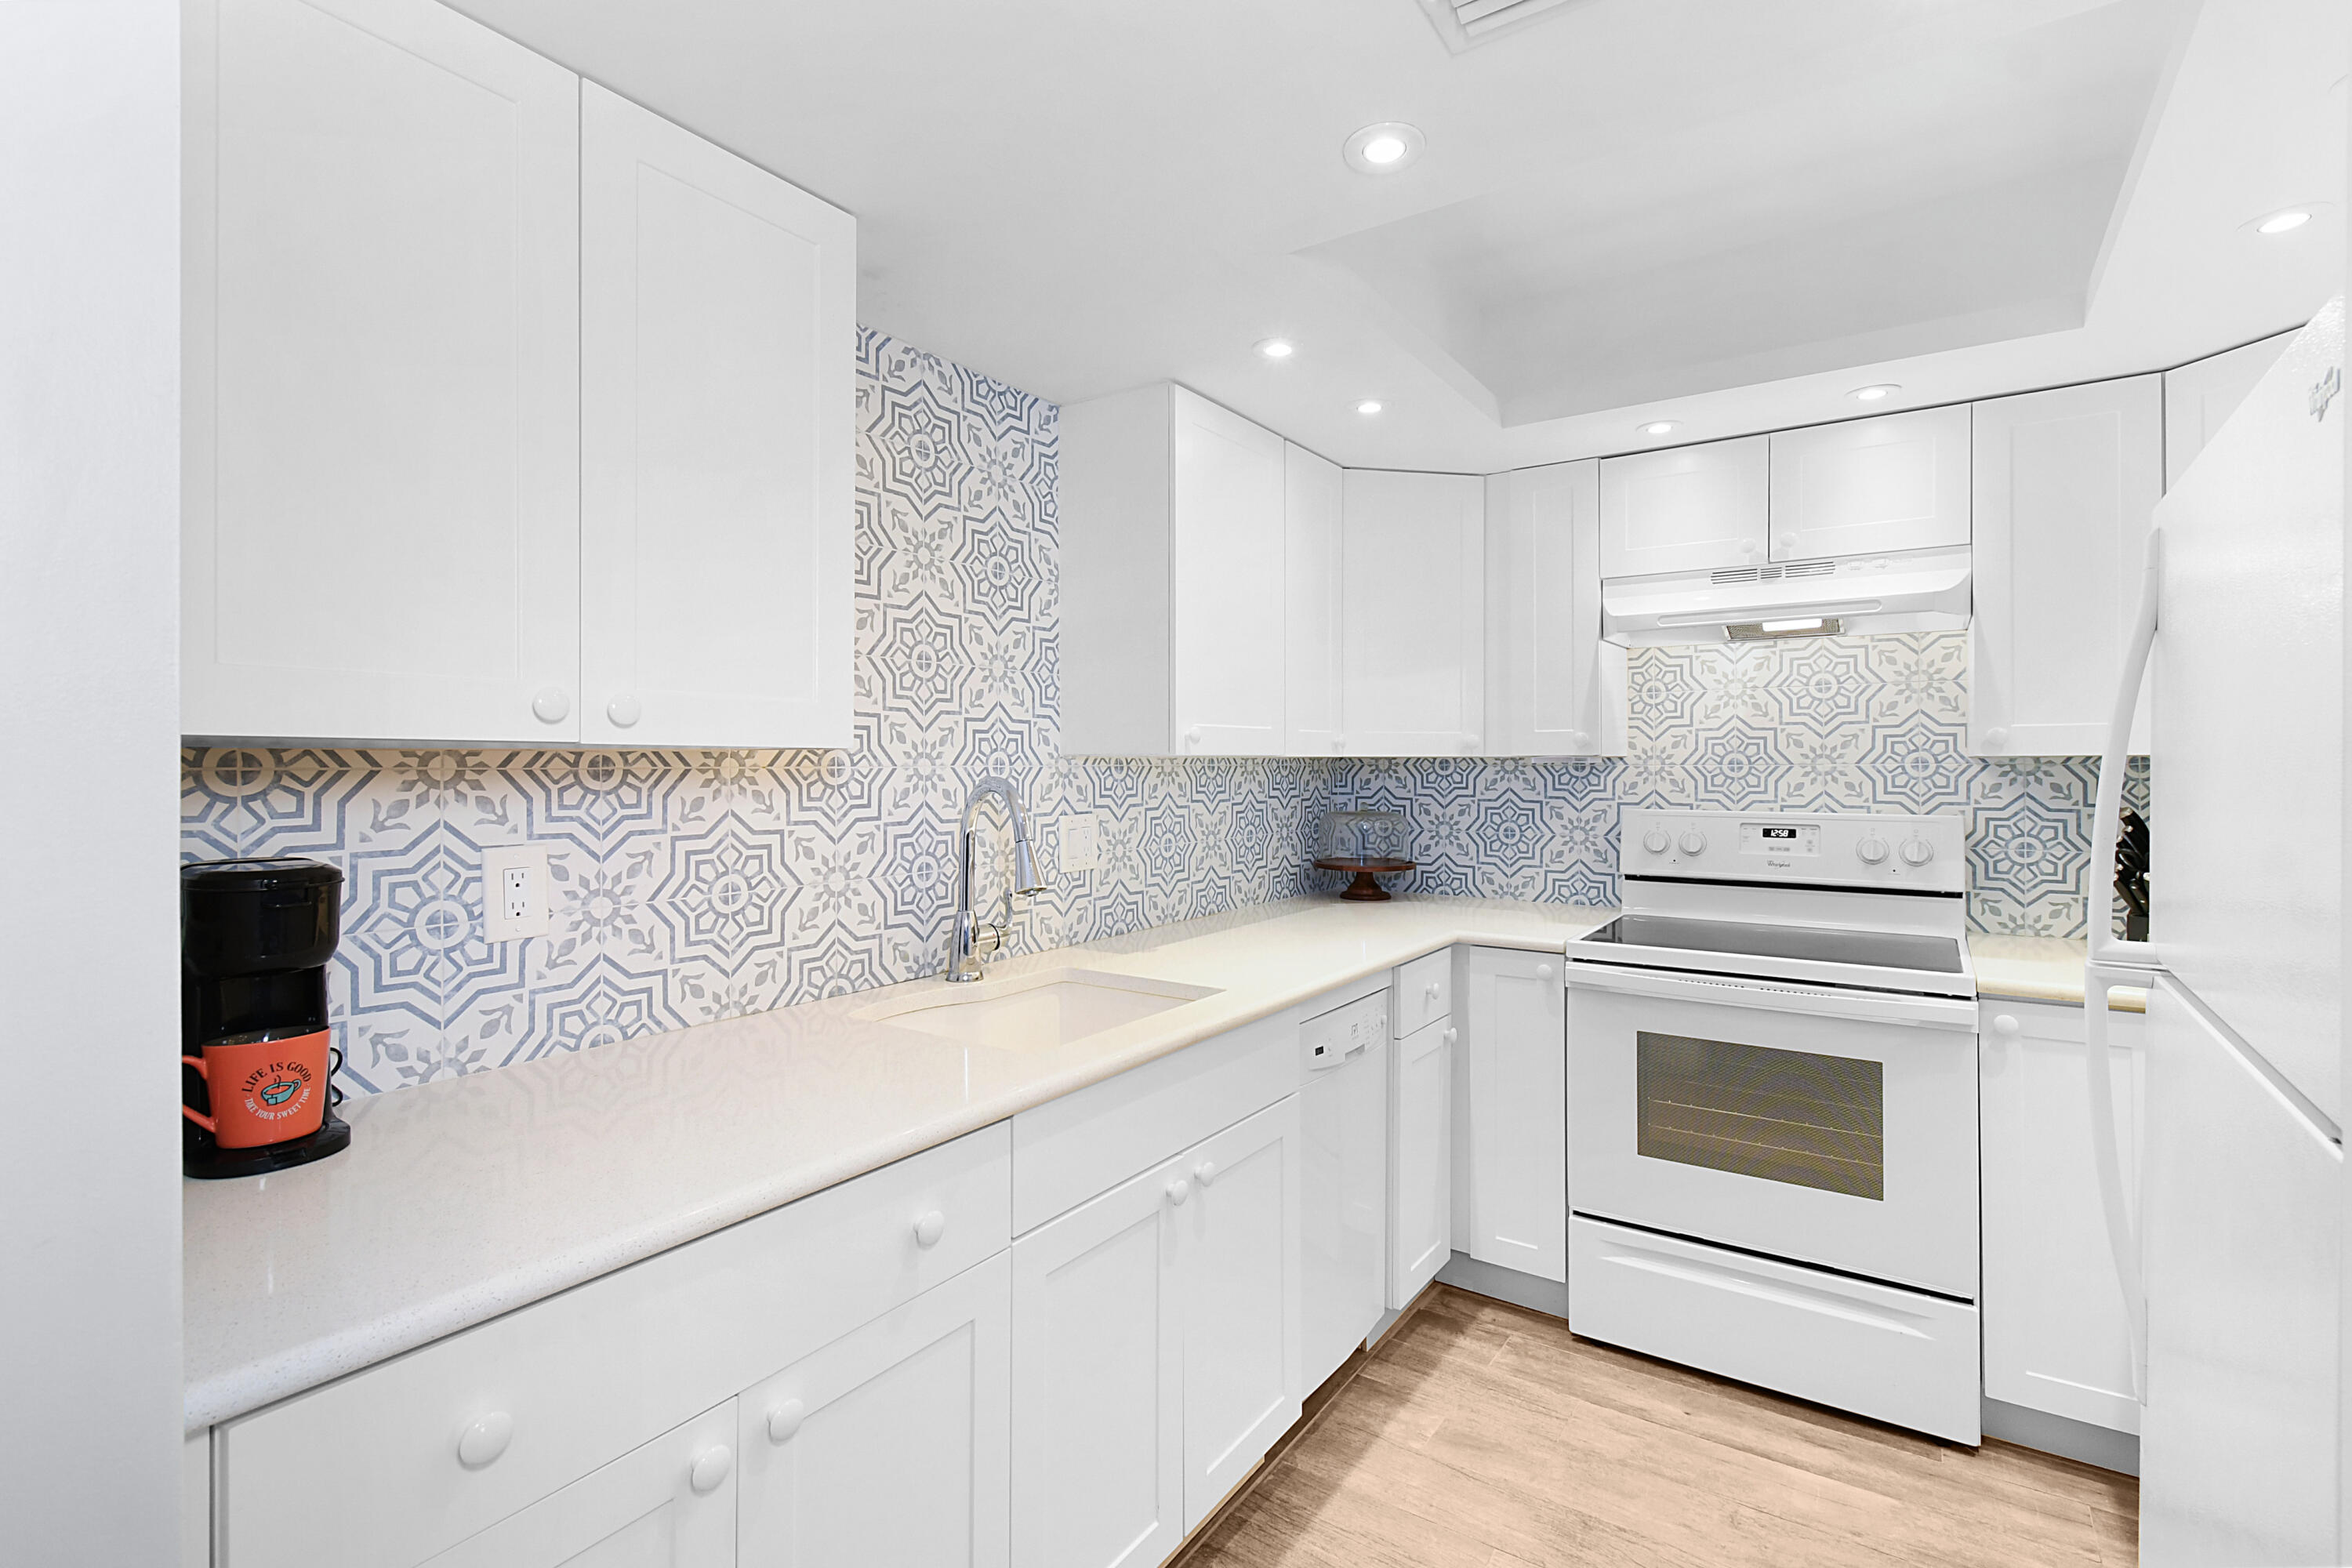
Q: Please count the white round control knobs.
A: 4